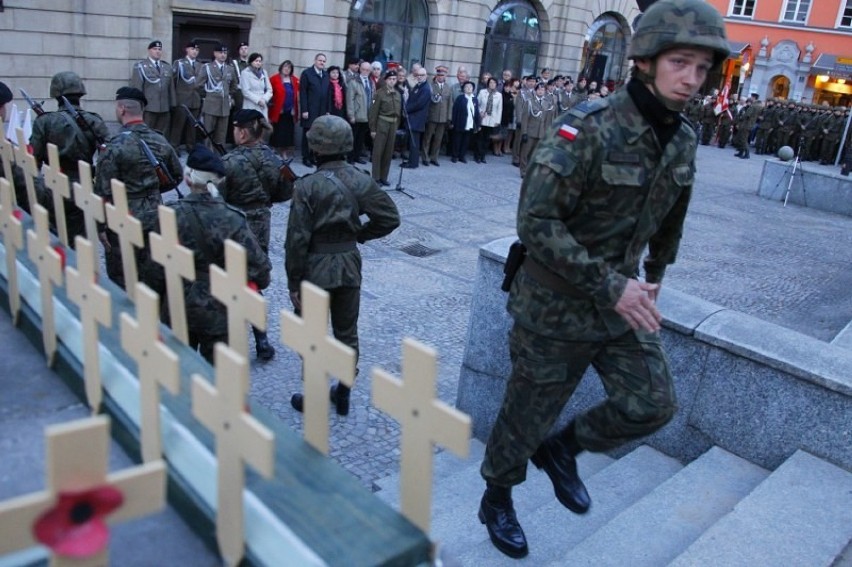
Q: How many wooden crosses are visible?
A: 15